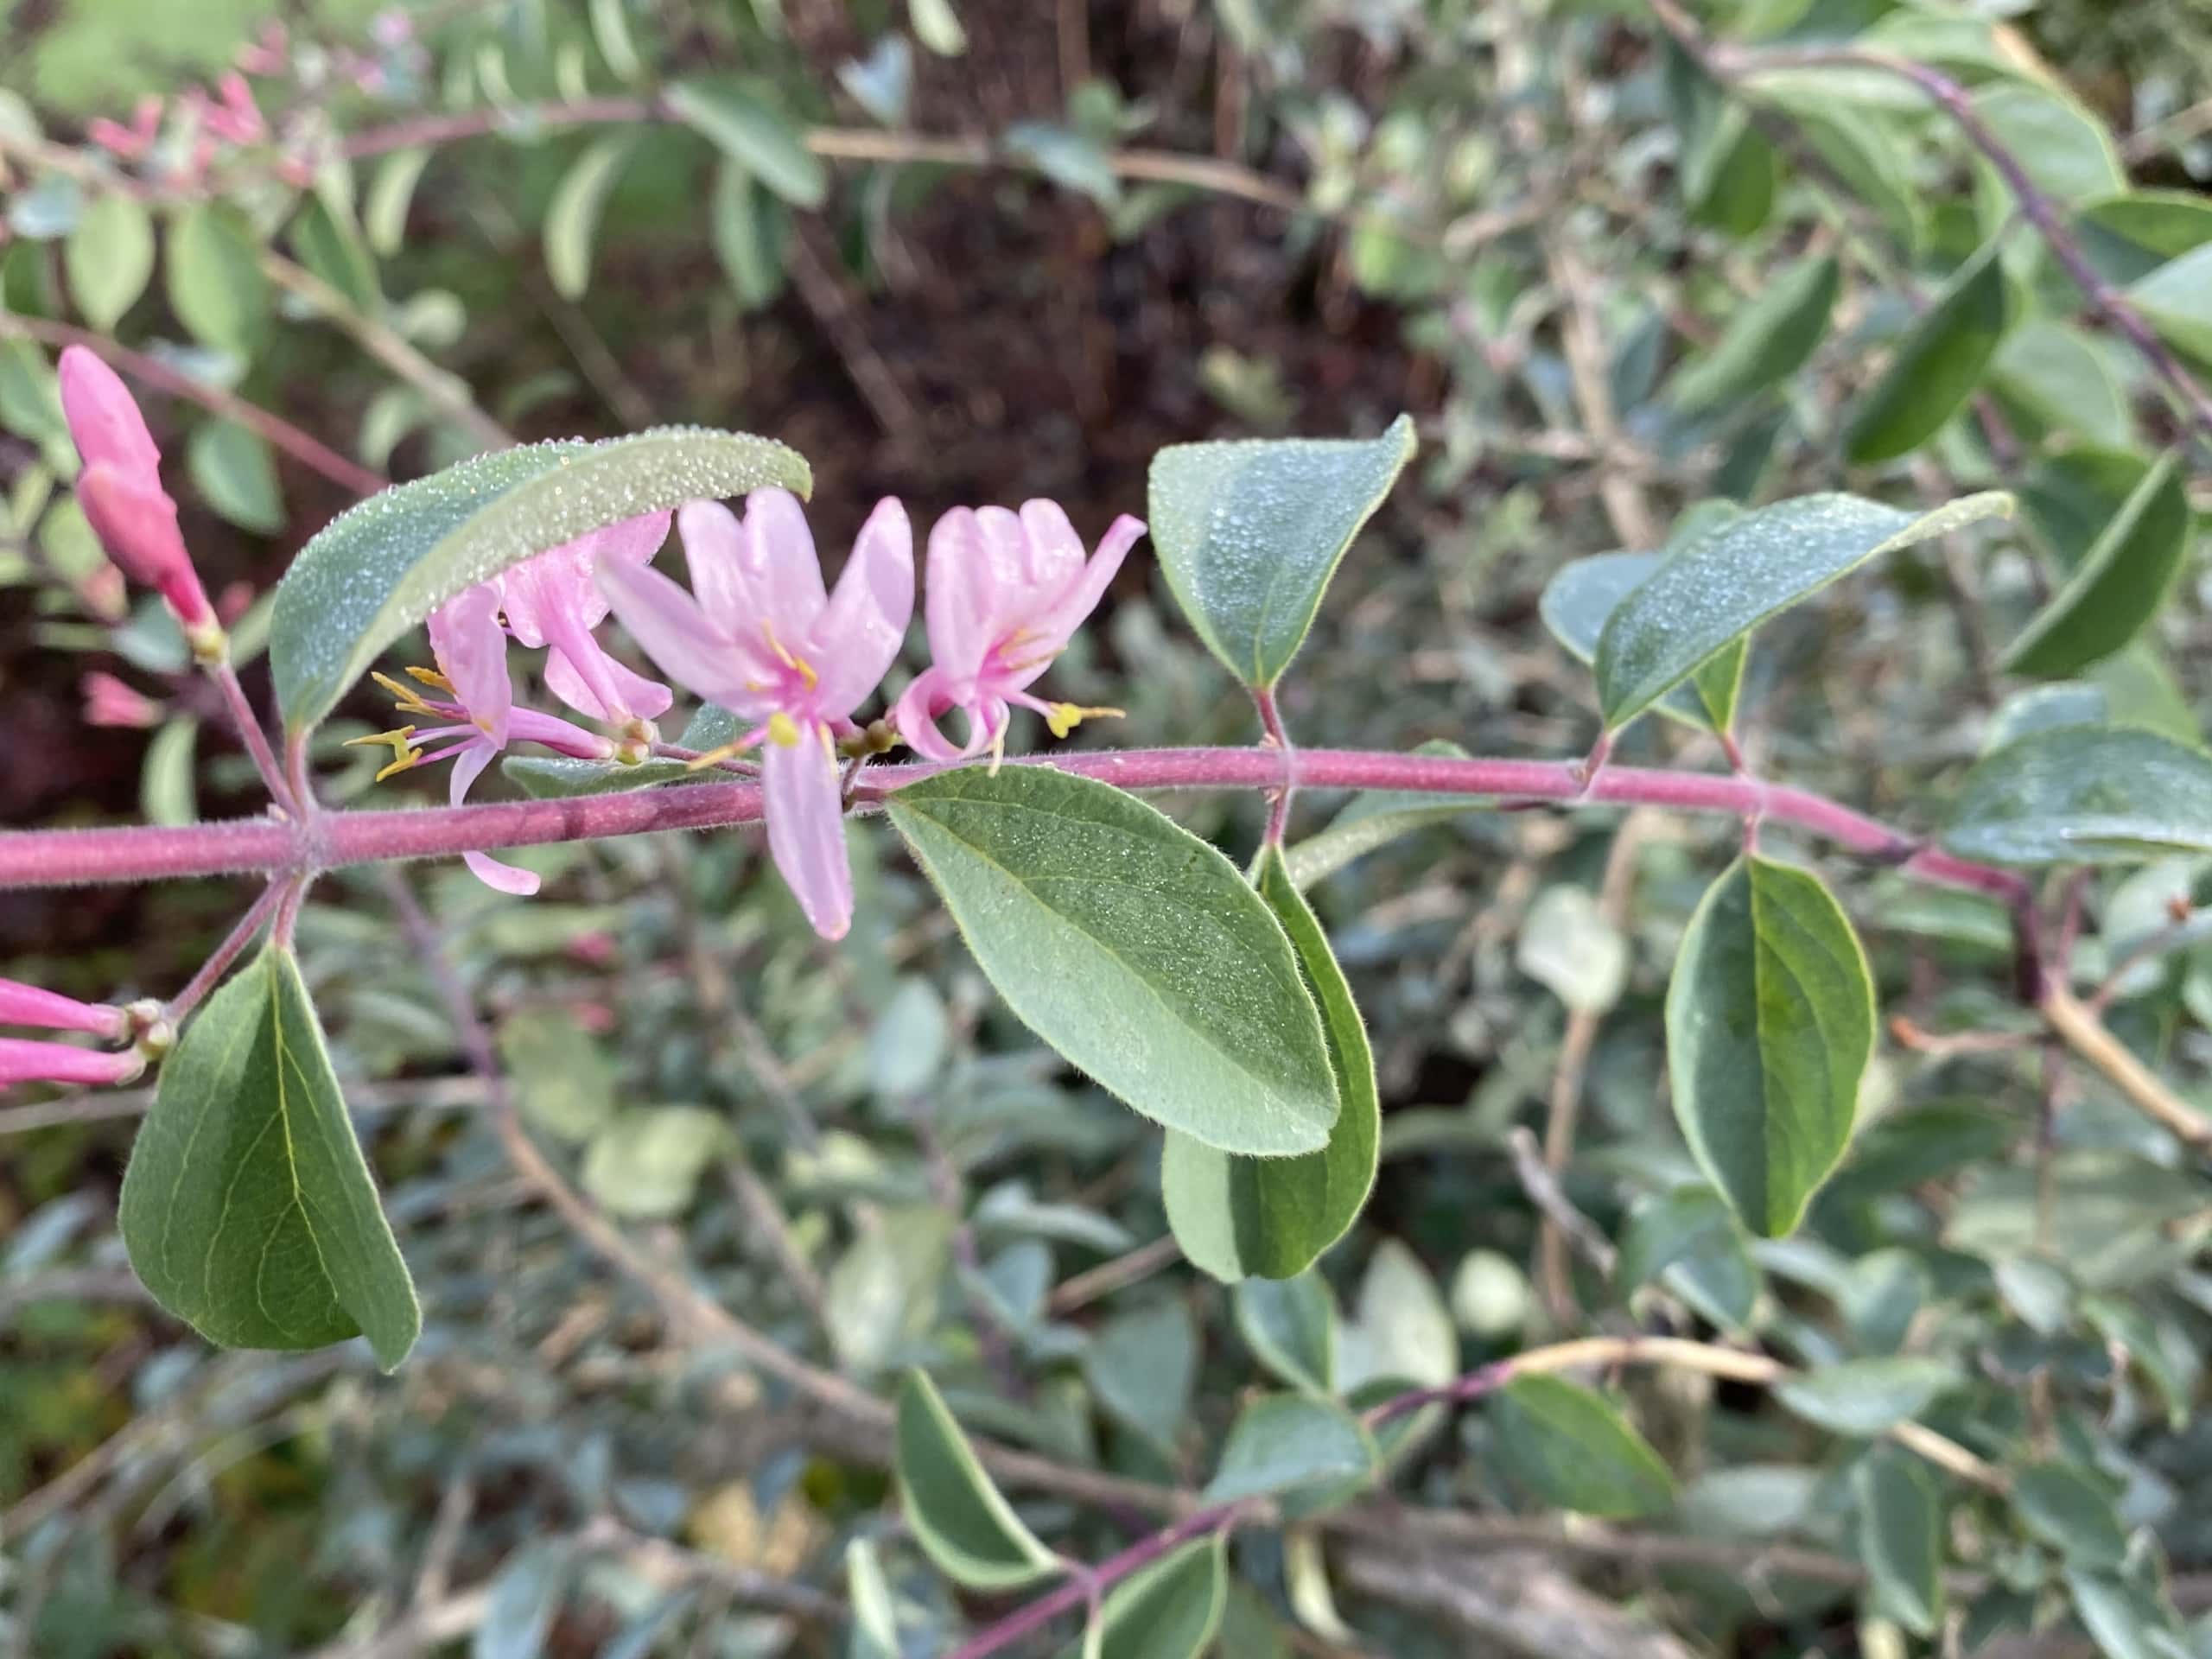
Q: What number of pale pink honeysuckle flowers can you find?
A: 4